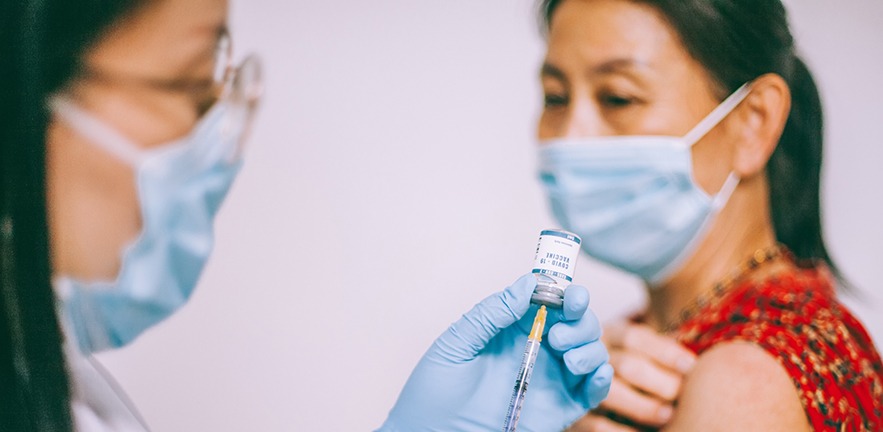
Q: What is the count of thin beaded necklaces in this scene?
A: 1